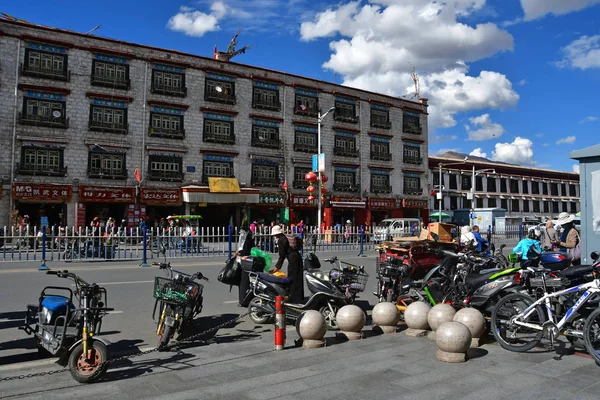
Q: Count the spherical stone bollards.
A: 7